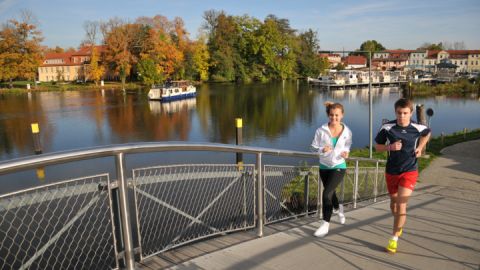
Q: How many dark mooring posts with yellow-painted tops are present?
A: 2